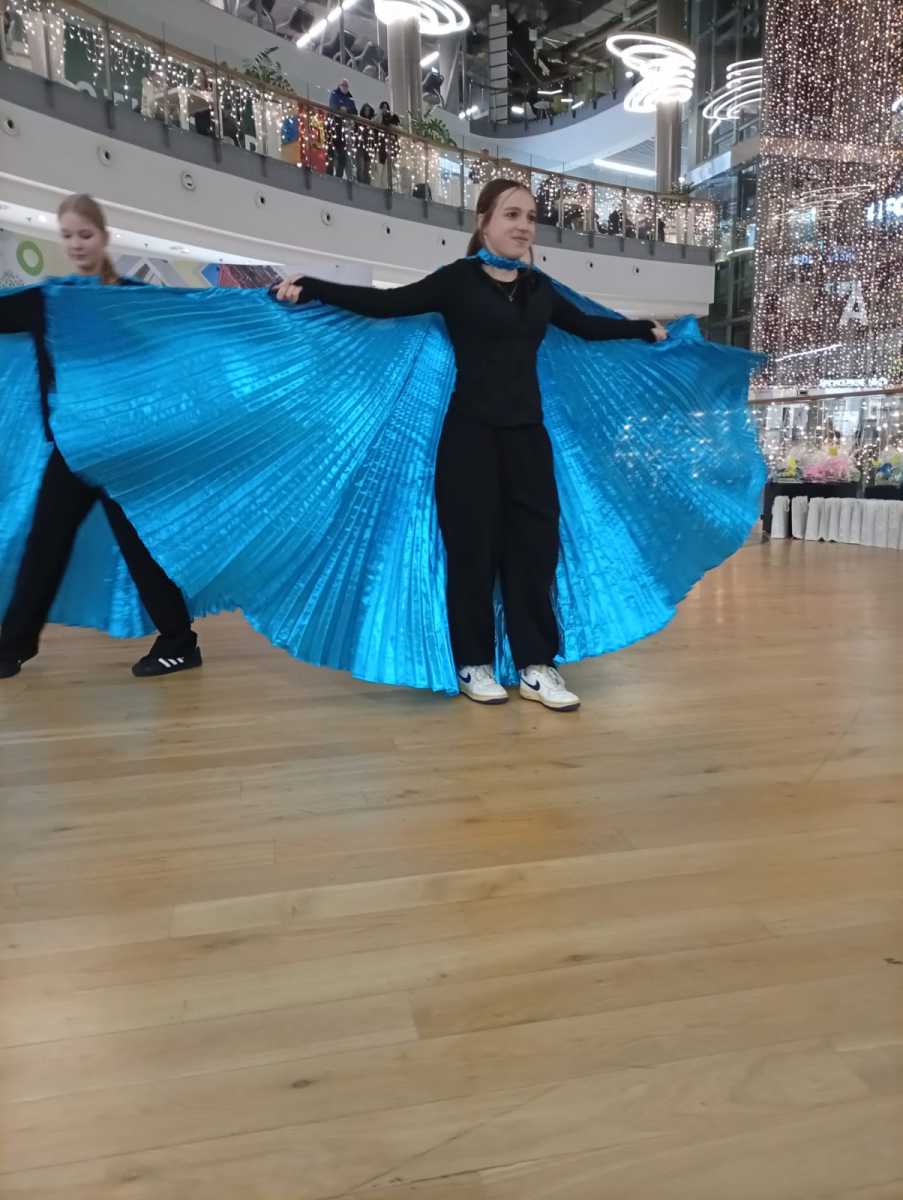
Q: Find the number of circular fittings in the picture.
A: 10